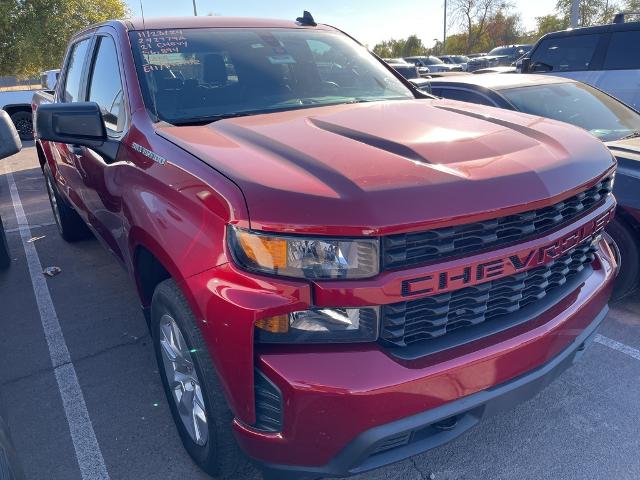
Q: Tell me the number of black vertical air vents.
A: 1